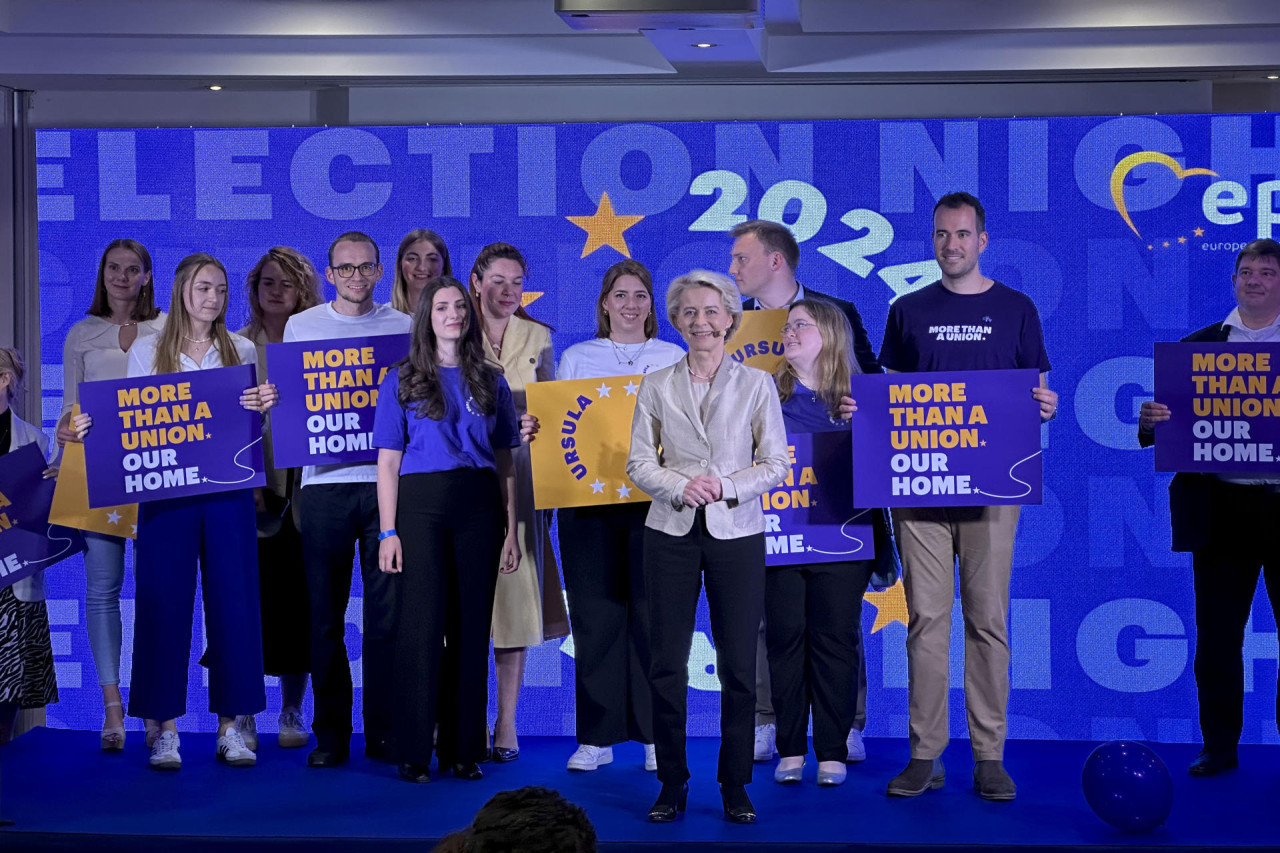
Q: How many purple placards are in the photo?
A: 6